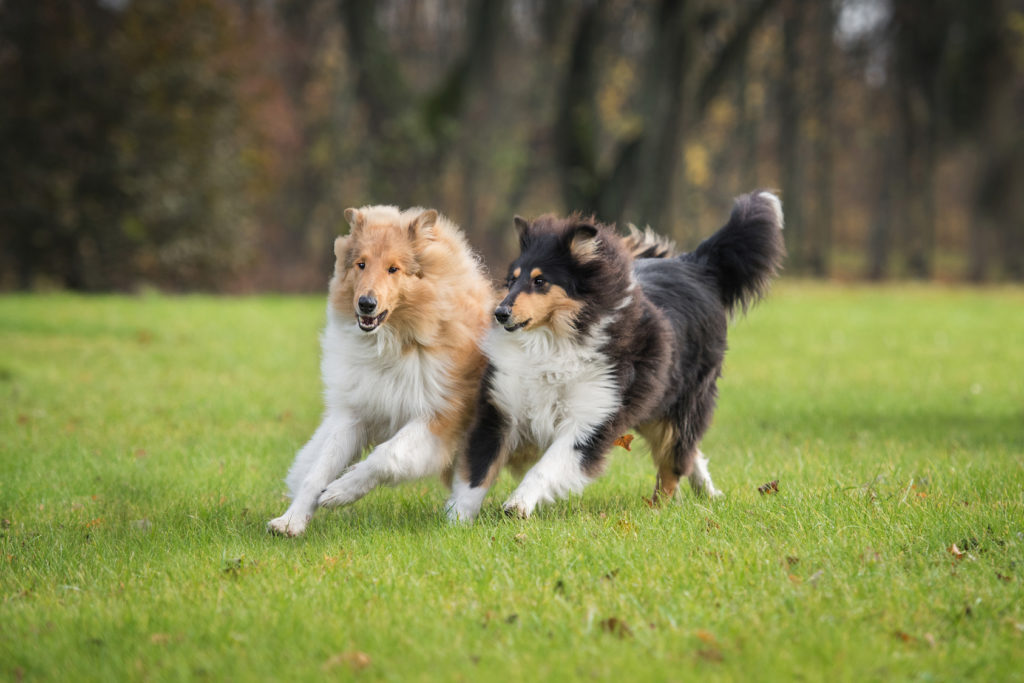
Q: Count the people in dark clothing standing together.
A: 0